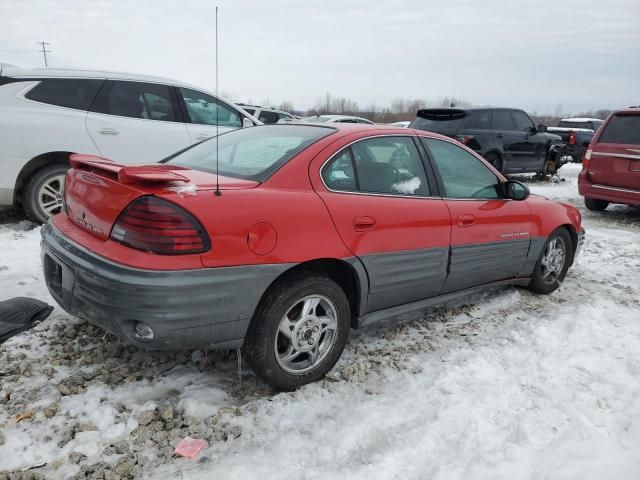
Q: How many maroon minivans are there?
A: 1